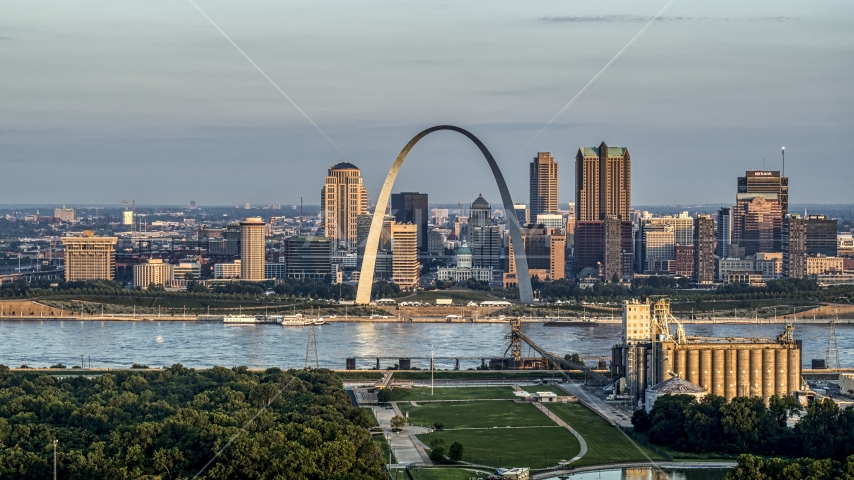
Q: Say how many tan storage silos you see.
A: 11